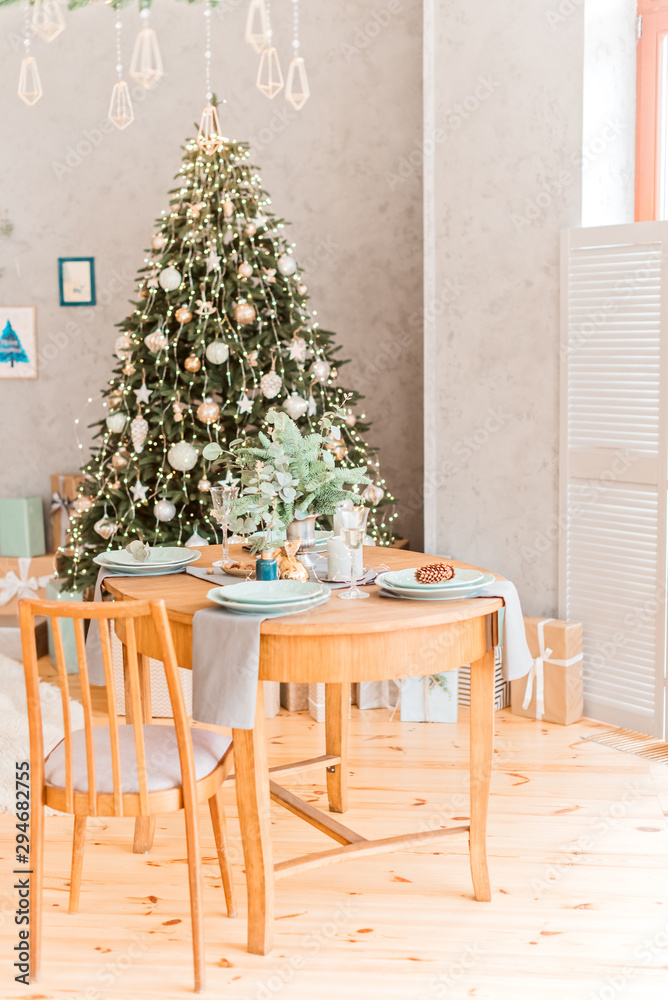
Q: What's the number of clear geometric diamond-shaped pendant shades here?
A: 8